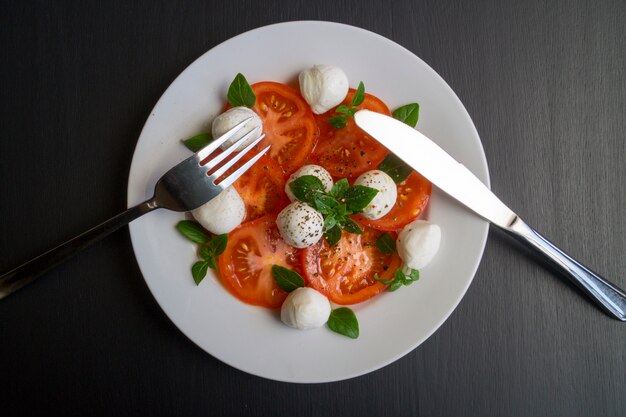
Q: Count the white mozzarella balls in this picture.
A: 8